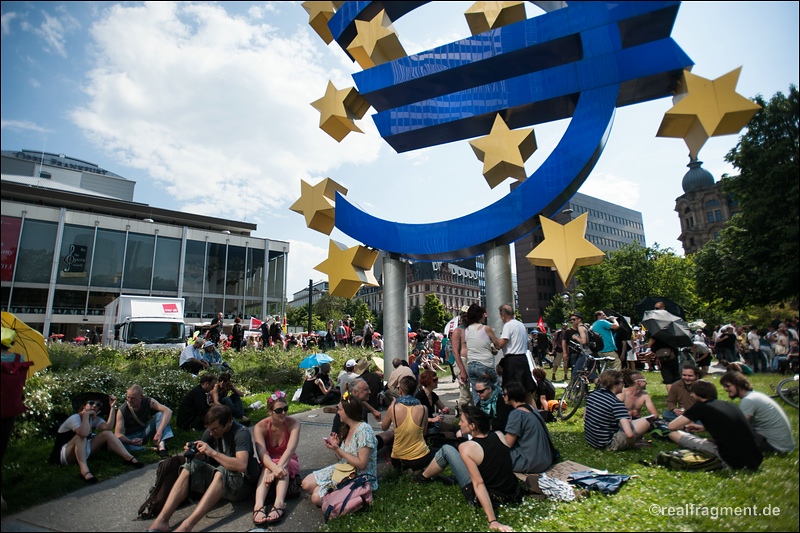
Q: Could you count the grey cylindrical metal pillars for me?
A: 2